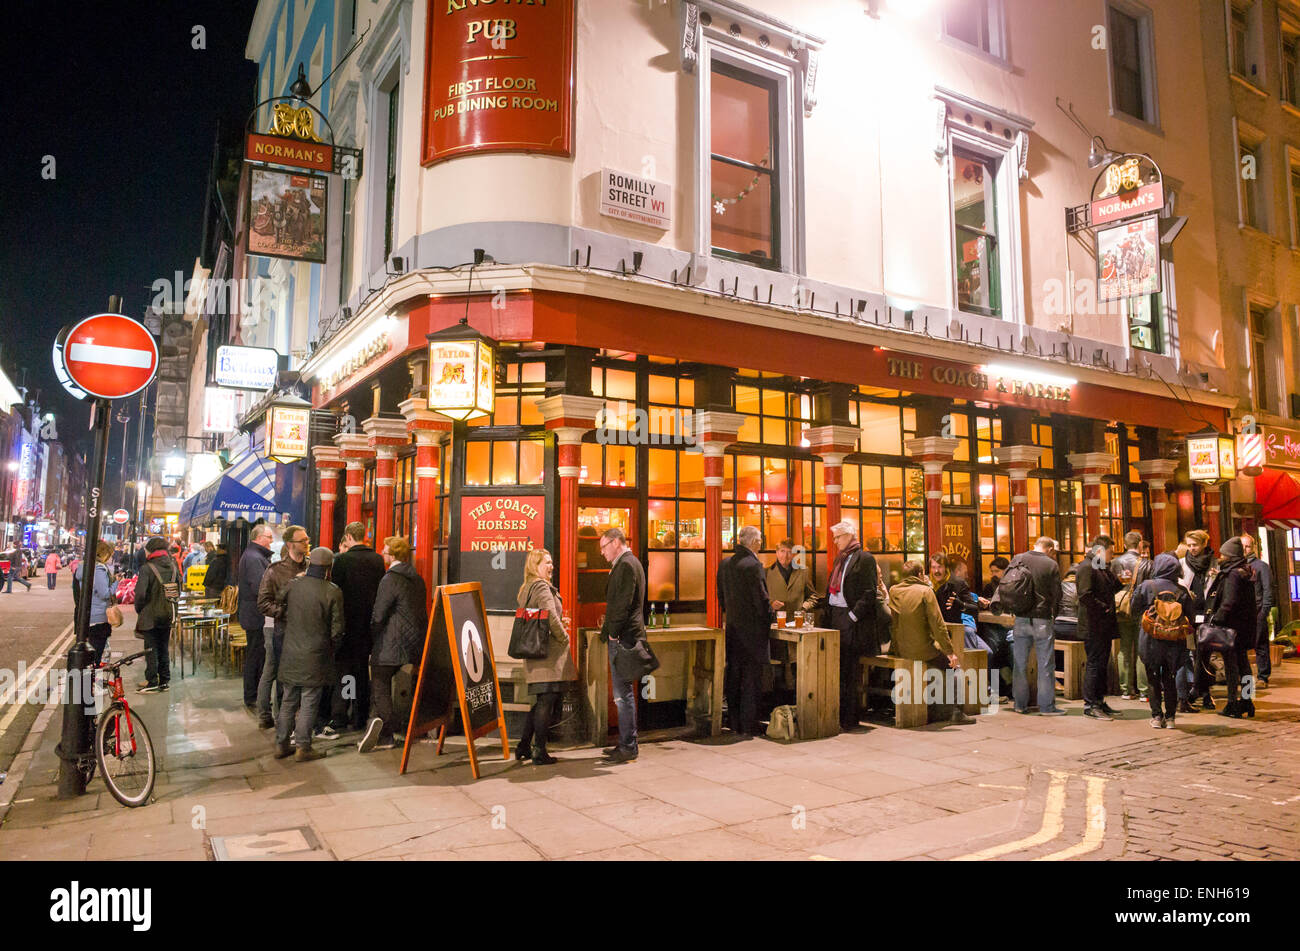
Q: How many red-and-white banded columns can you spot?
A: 12